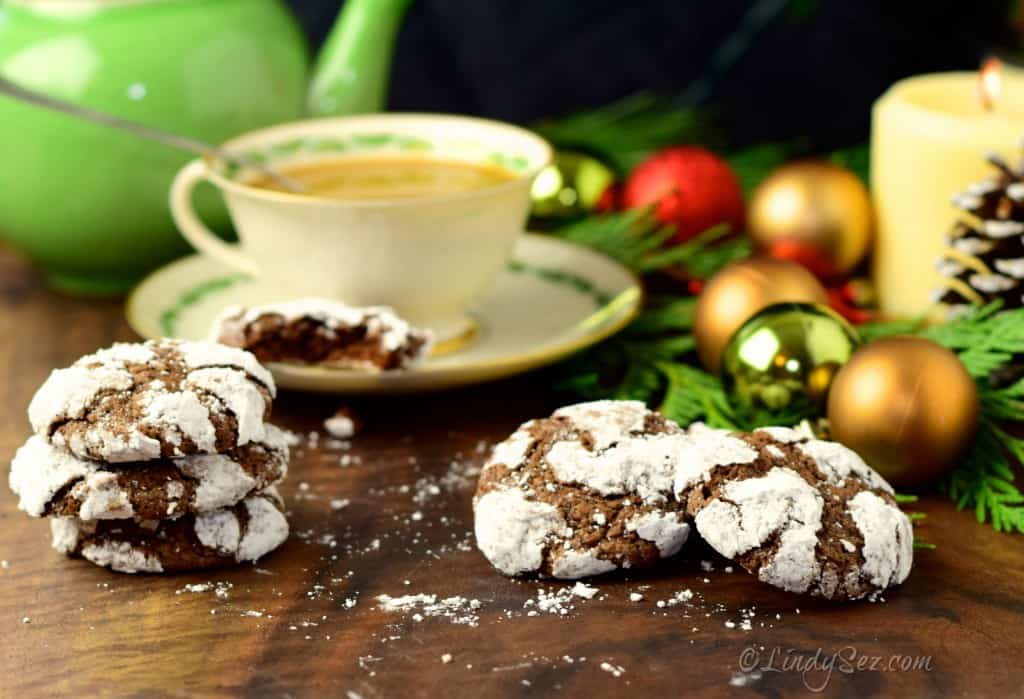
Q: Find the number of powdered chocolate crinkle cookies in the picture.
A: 6